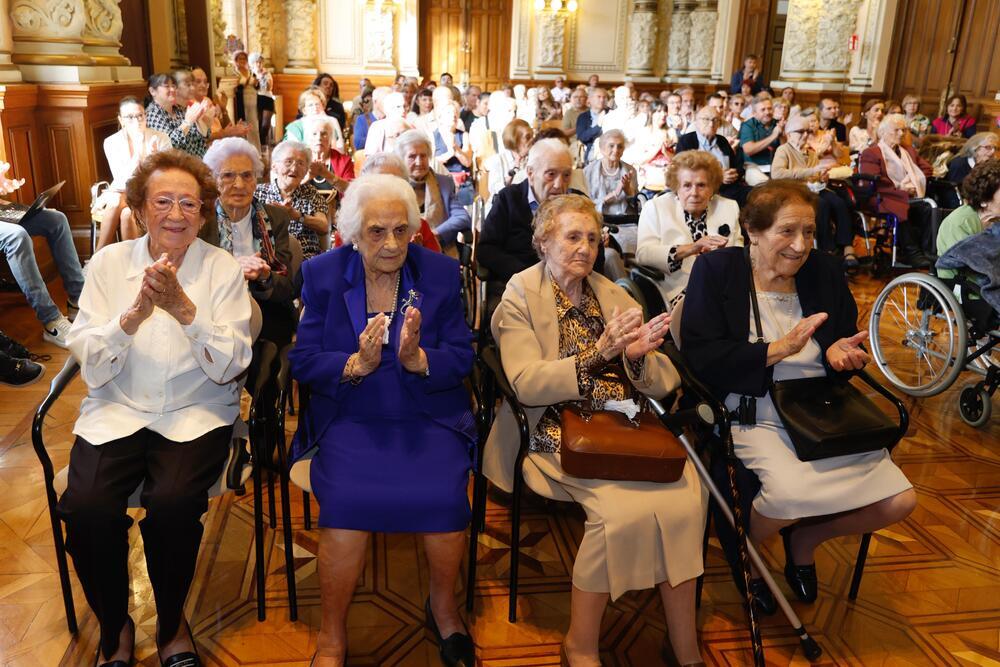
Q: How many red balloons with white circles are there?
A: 0